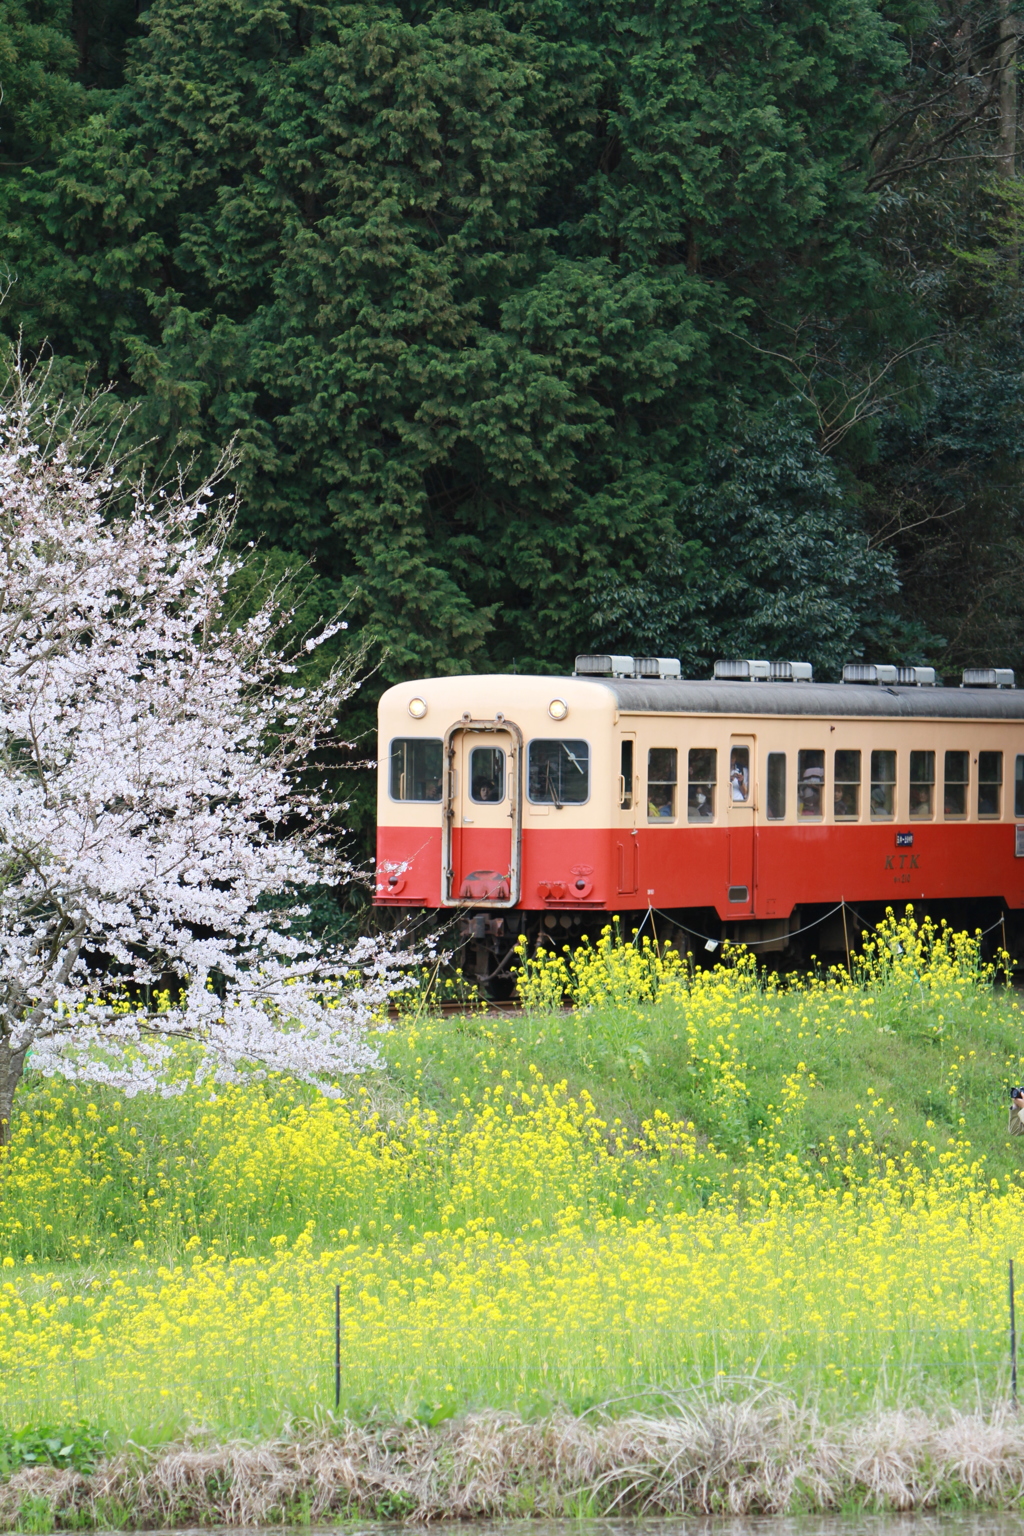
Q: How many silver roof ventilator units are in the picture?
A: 7